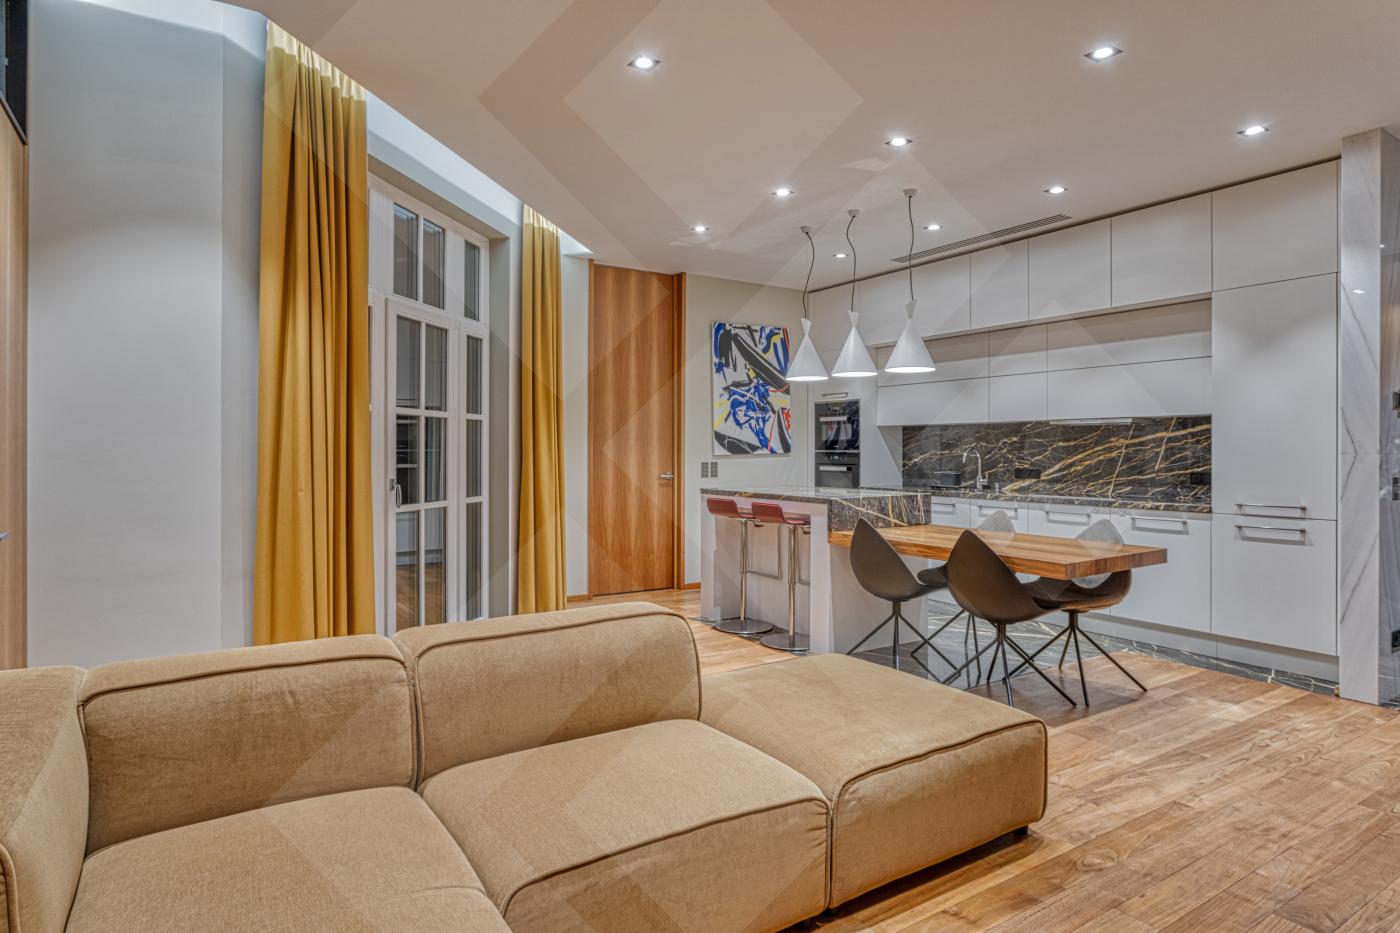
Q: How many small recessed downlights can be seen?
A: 9